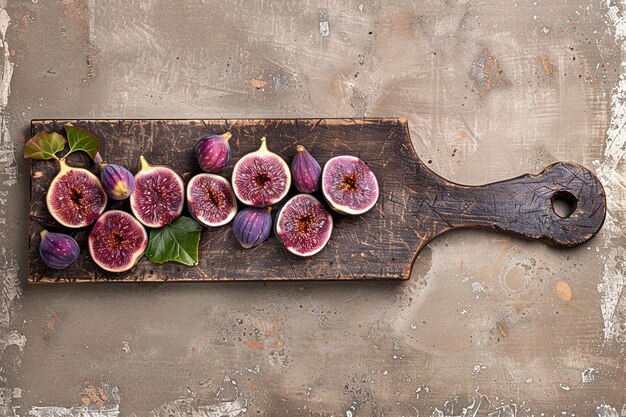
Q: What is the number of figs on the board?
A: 12